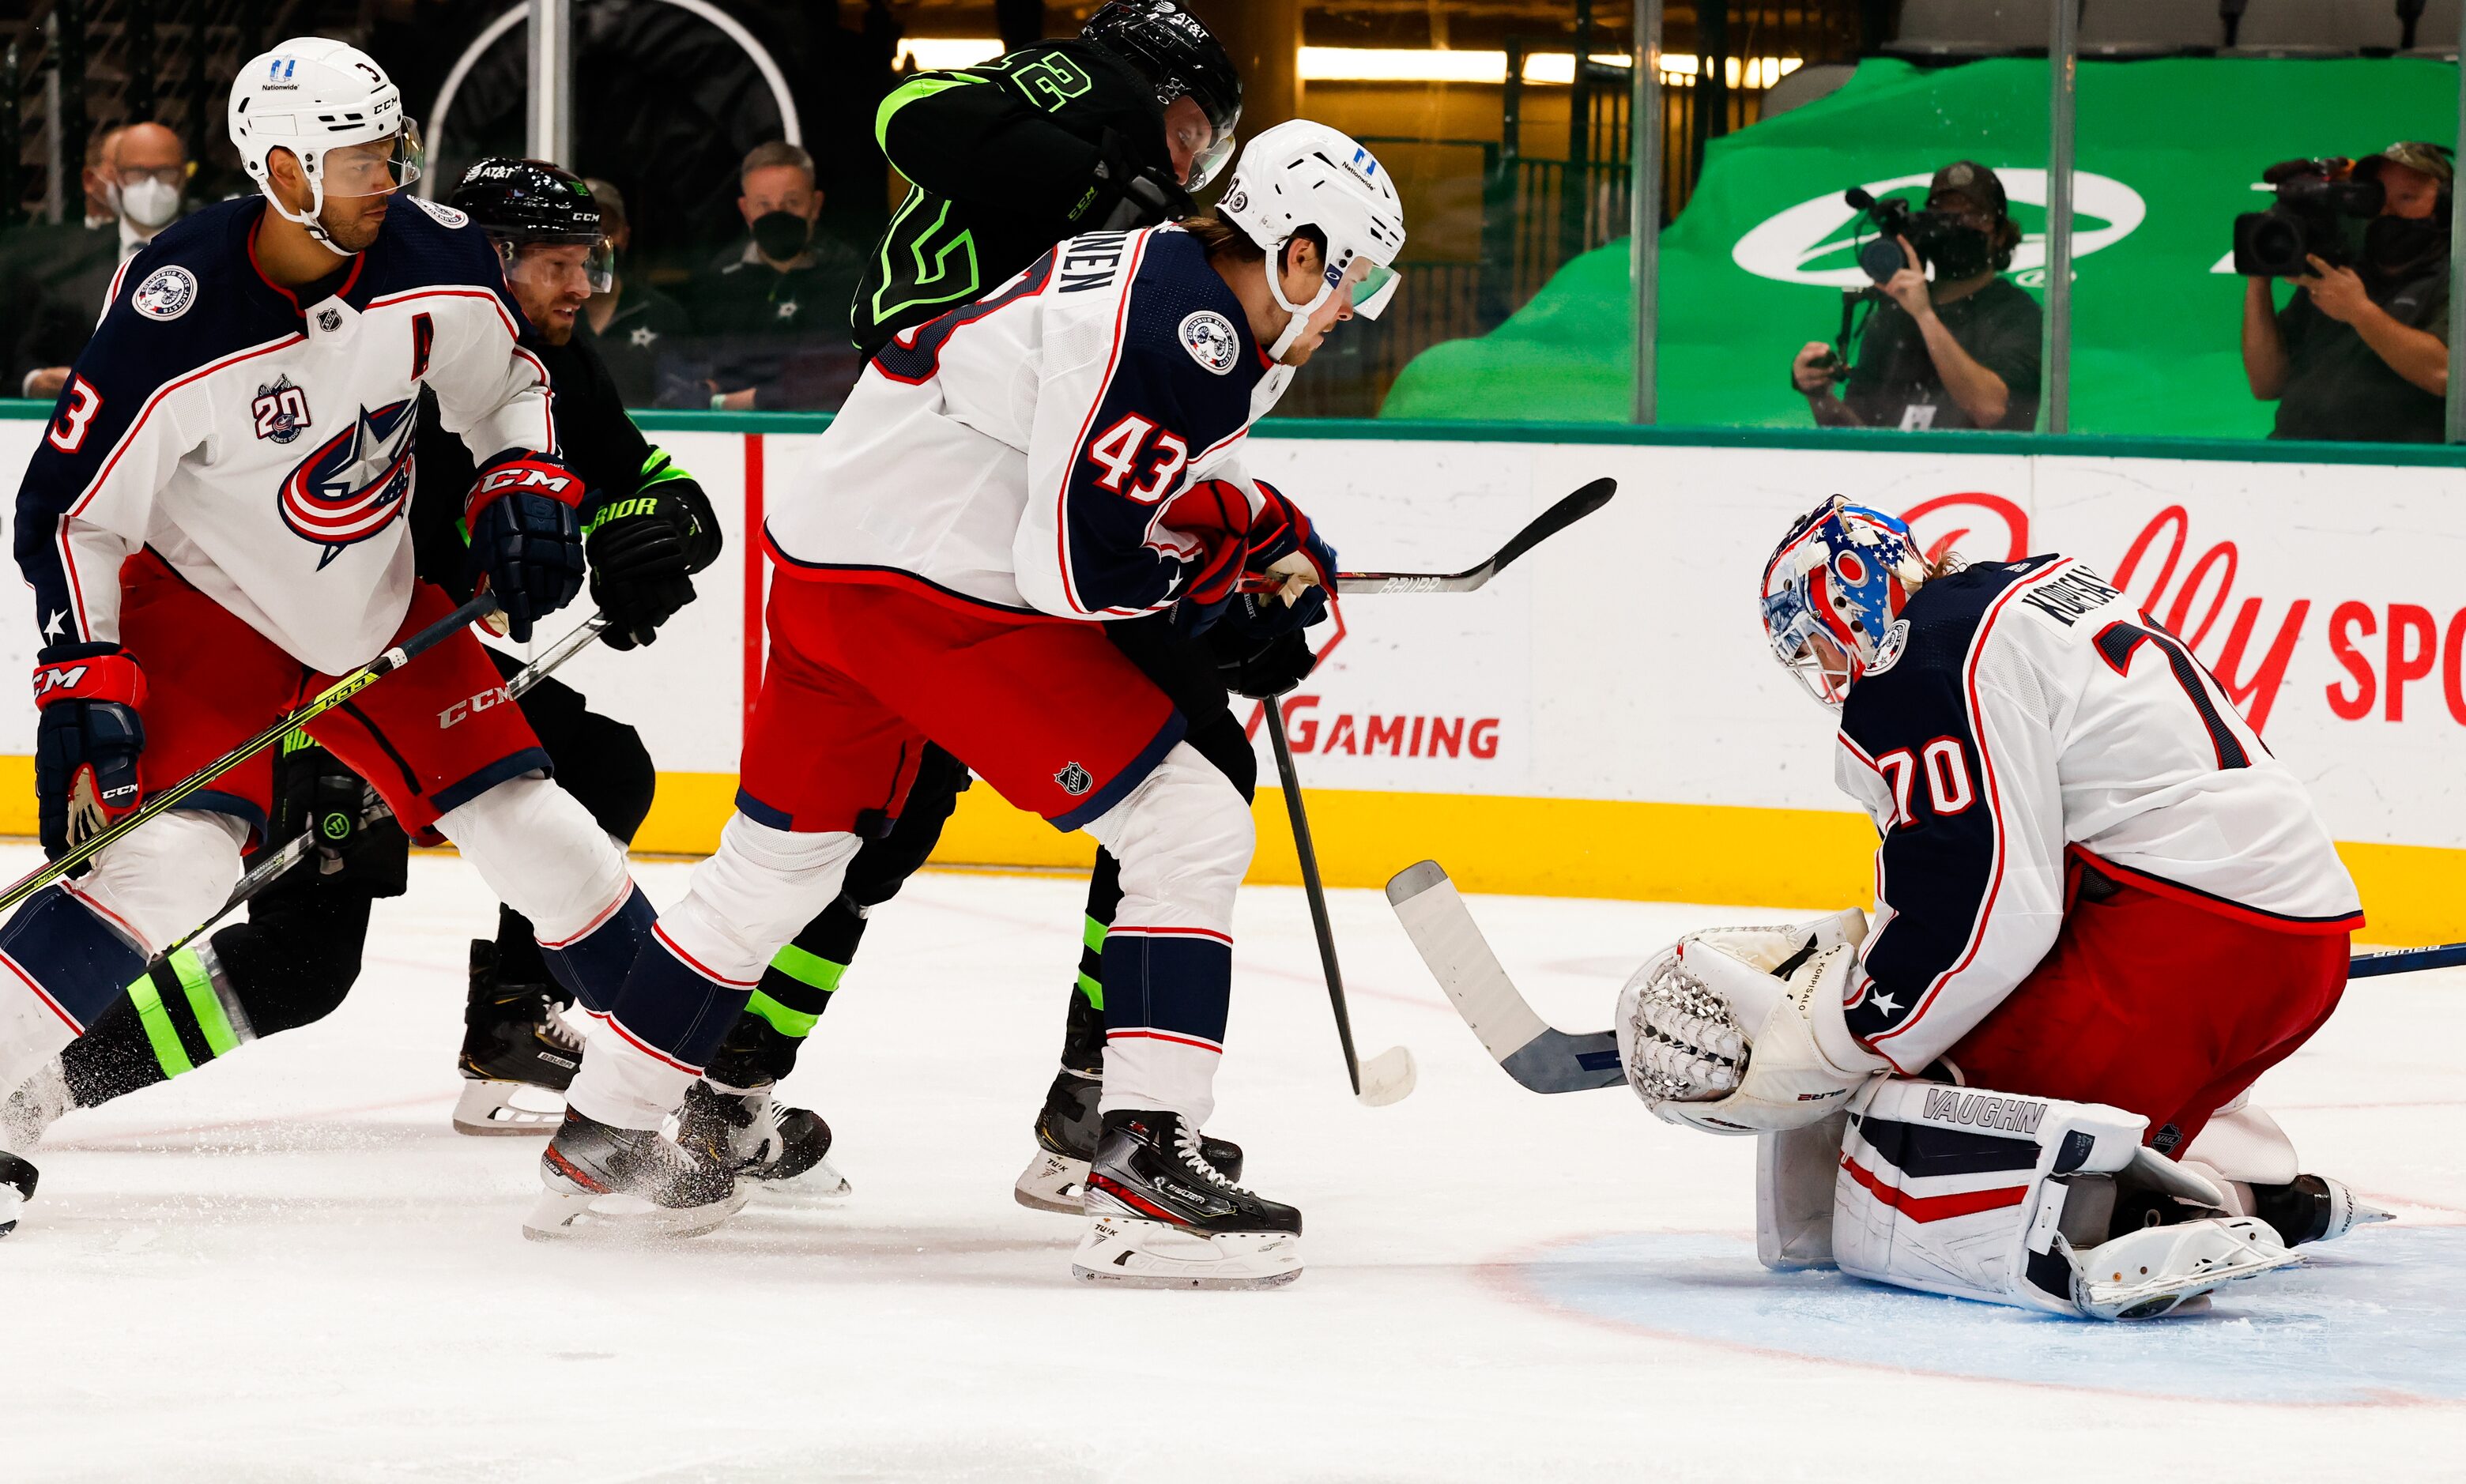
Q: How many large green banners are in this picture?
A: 1